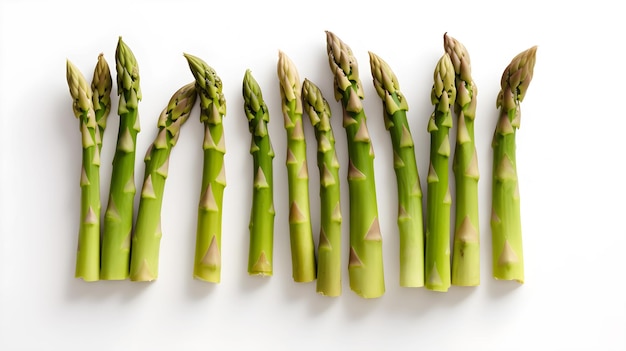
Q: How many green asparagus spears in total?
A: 13